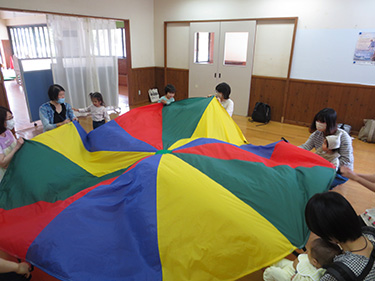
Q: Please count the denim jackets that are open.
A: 1